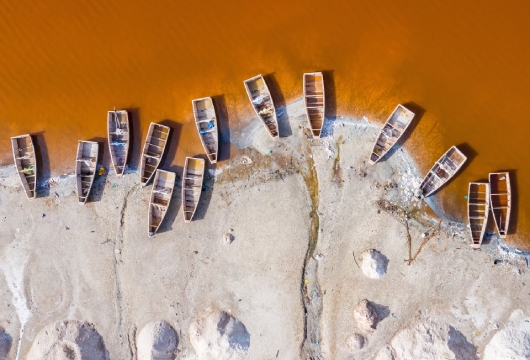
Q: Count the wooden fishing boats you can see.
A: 13